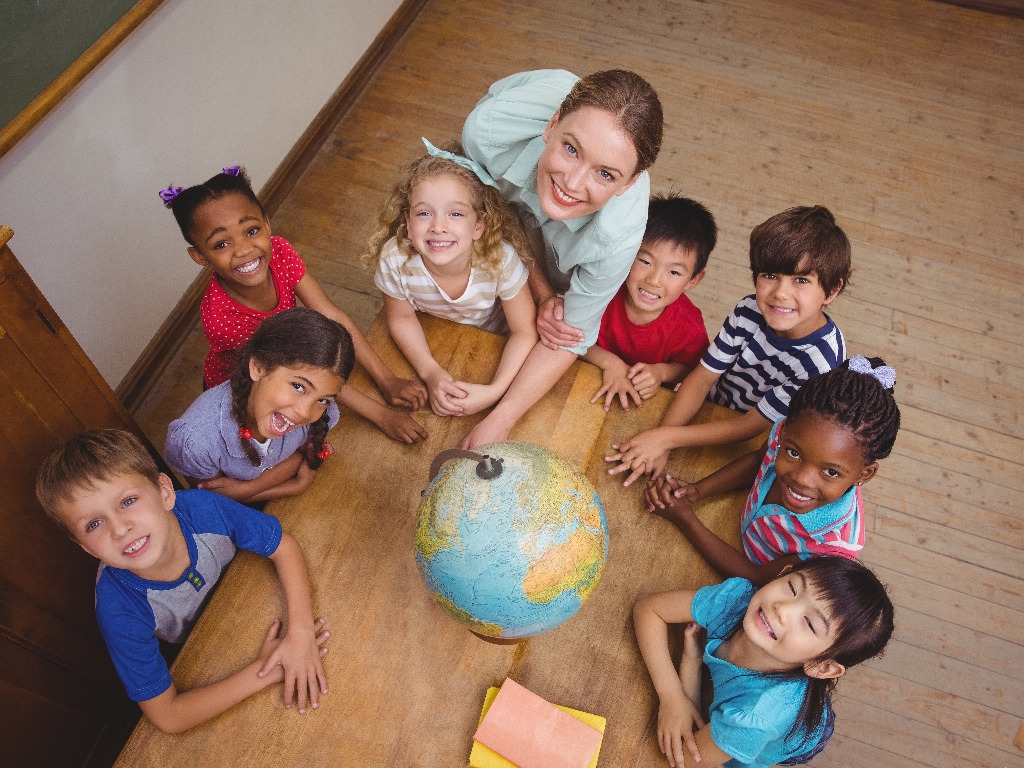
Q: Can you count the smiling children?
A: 8